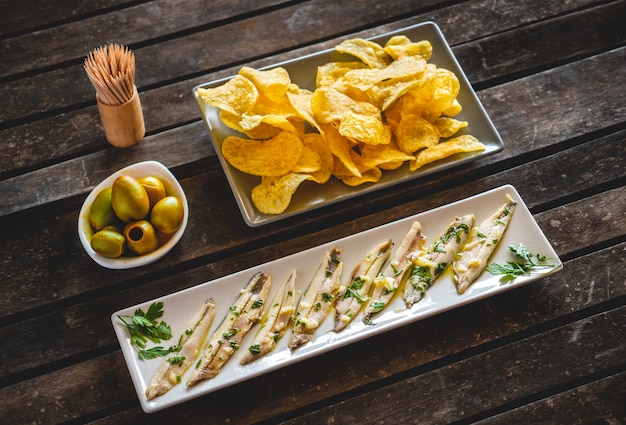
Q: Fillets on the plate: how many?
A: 8